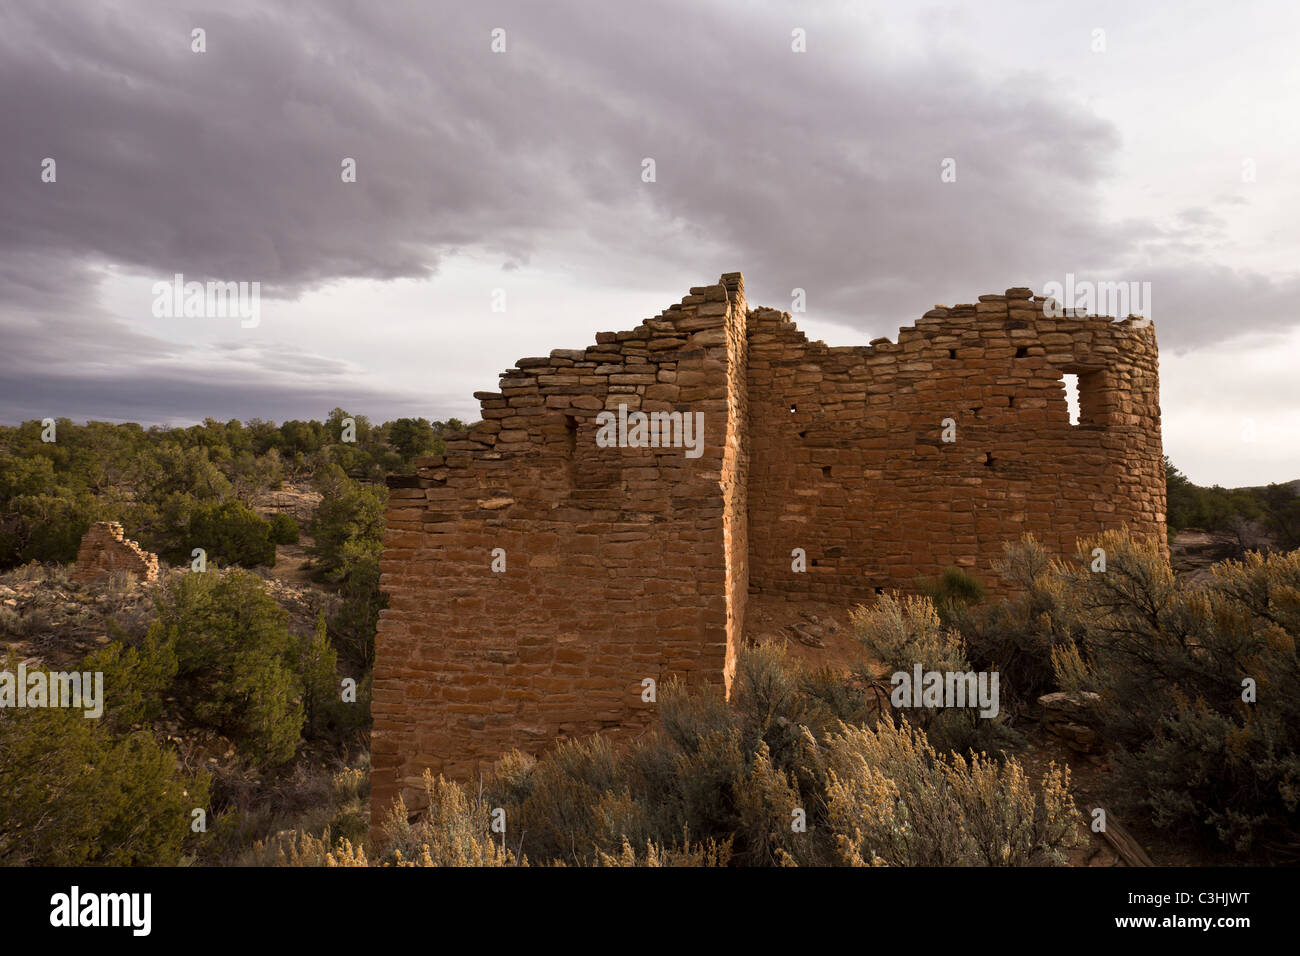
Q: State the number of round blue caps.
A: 0